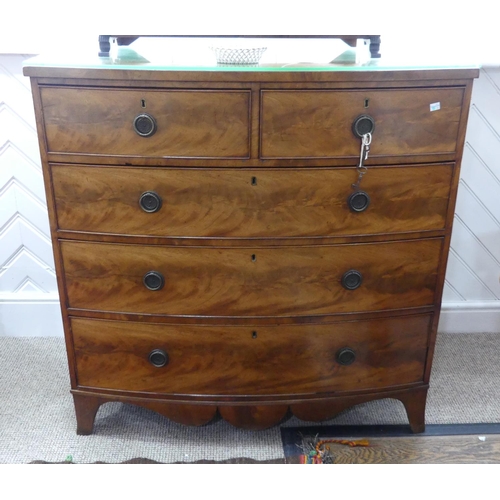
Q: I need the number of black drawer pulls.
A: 8